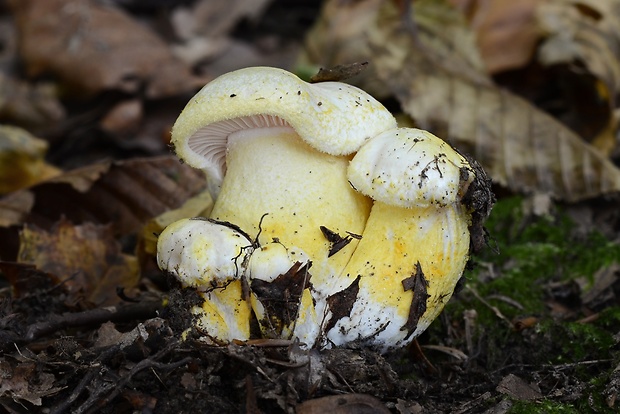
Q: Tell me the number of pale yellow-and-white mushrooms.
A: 4